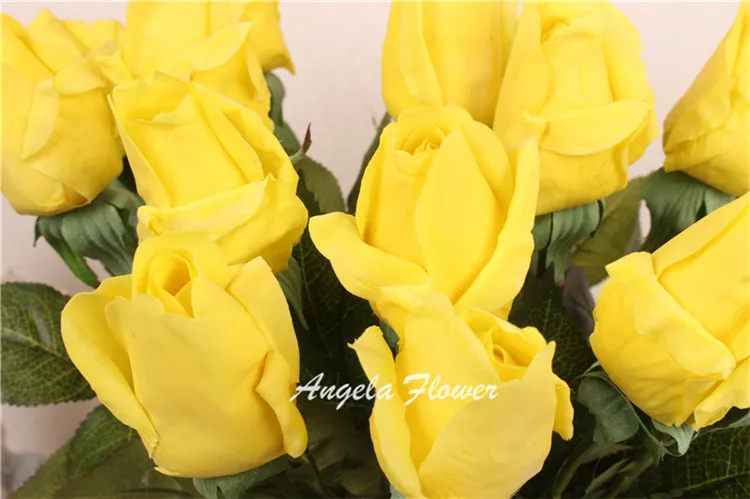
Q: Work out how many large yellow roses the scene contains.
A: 10